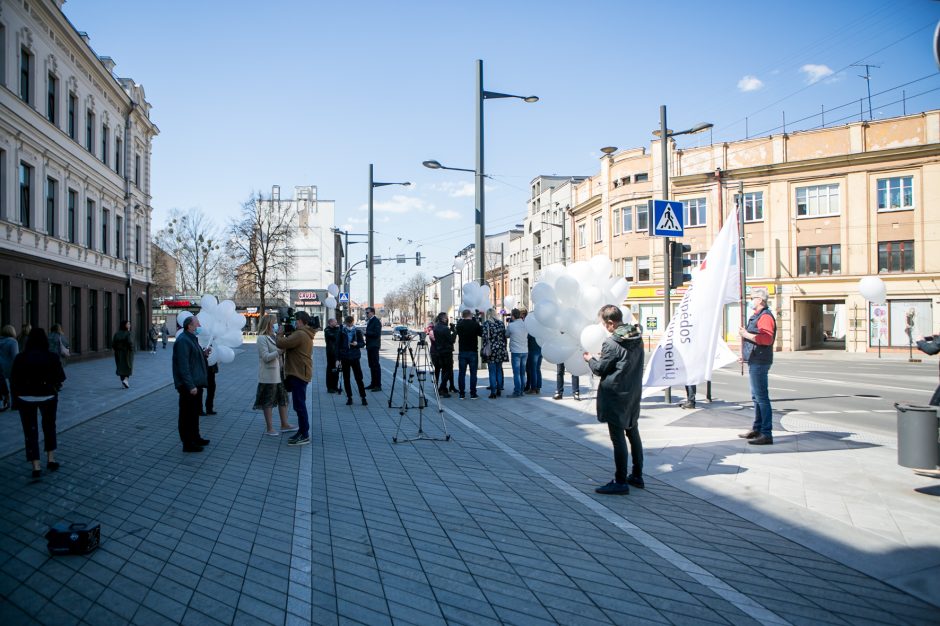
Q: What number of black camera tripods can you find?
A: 2